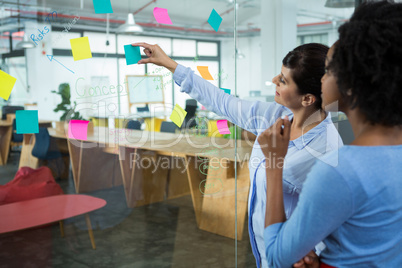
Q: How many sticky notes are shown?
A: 12